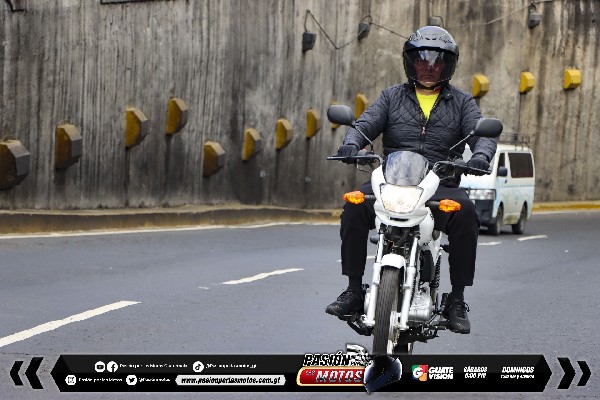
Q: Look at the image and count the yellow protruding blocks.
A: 13